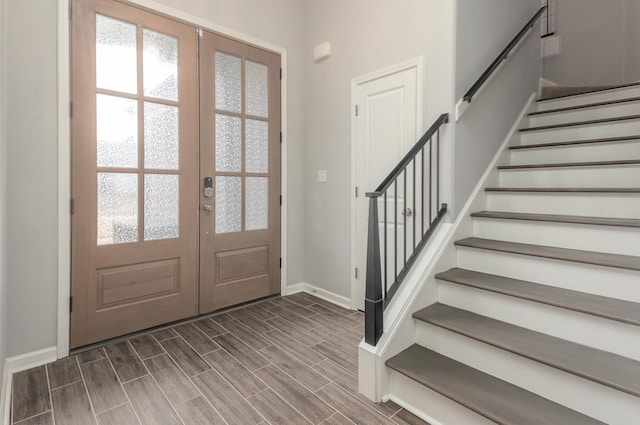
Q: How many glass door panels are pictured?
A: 12